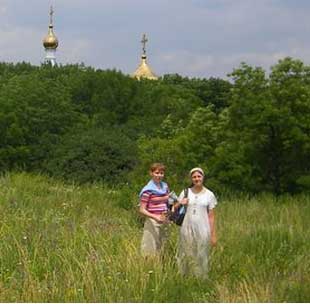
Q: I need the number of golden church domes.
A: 2